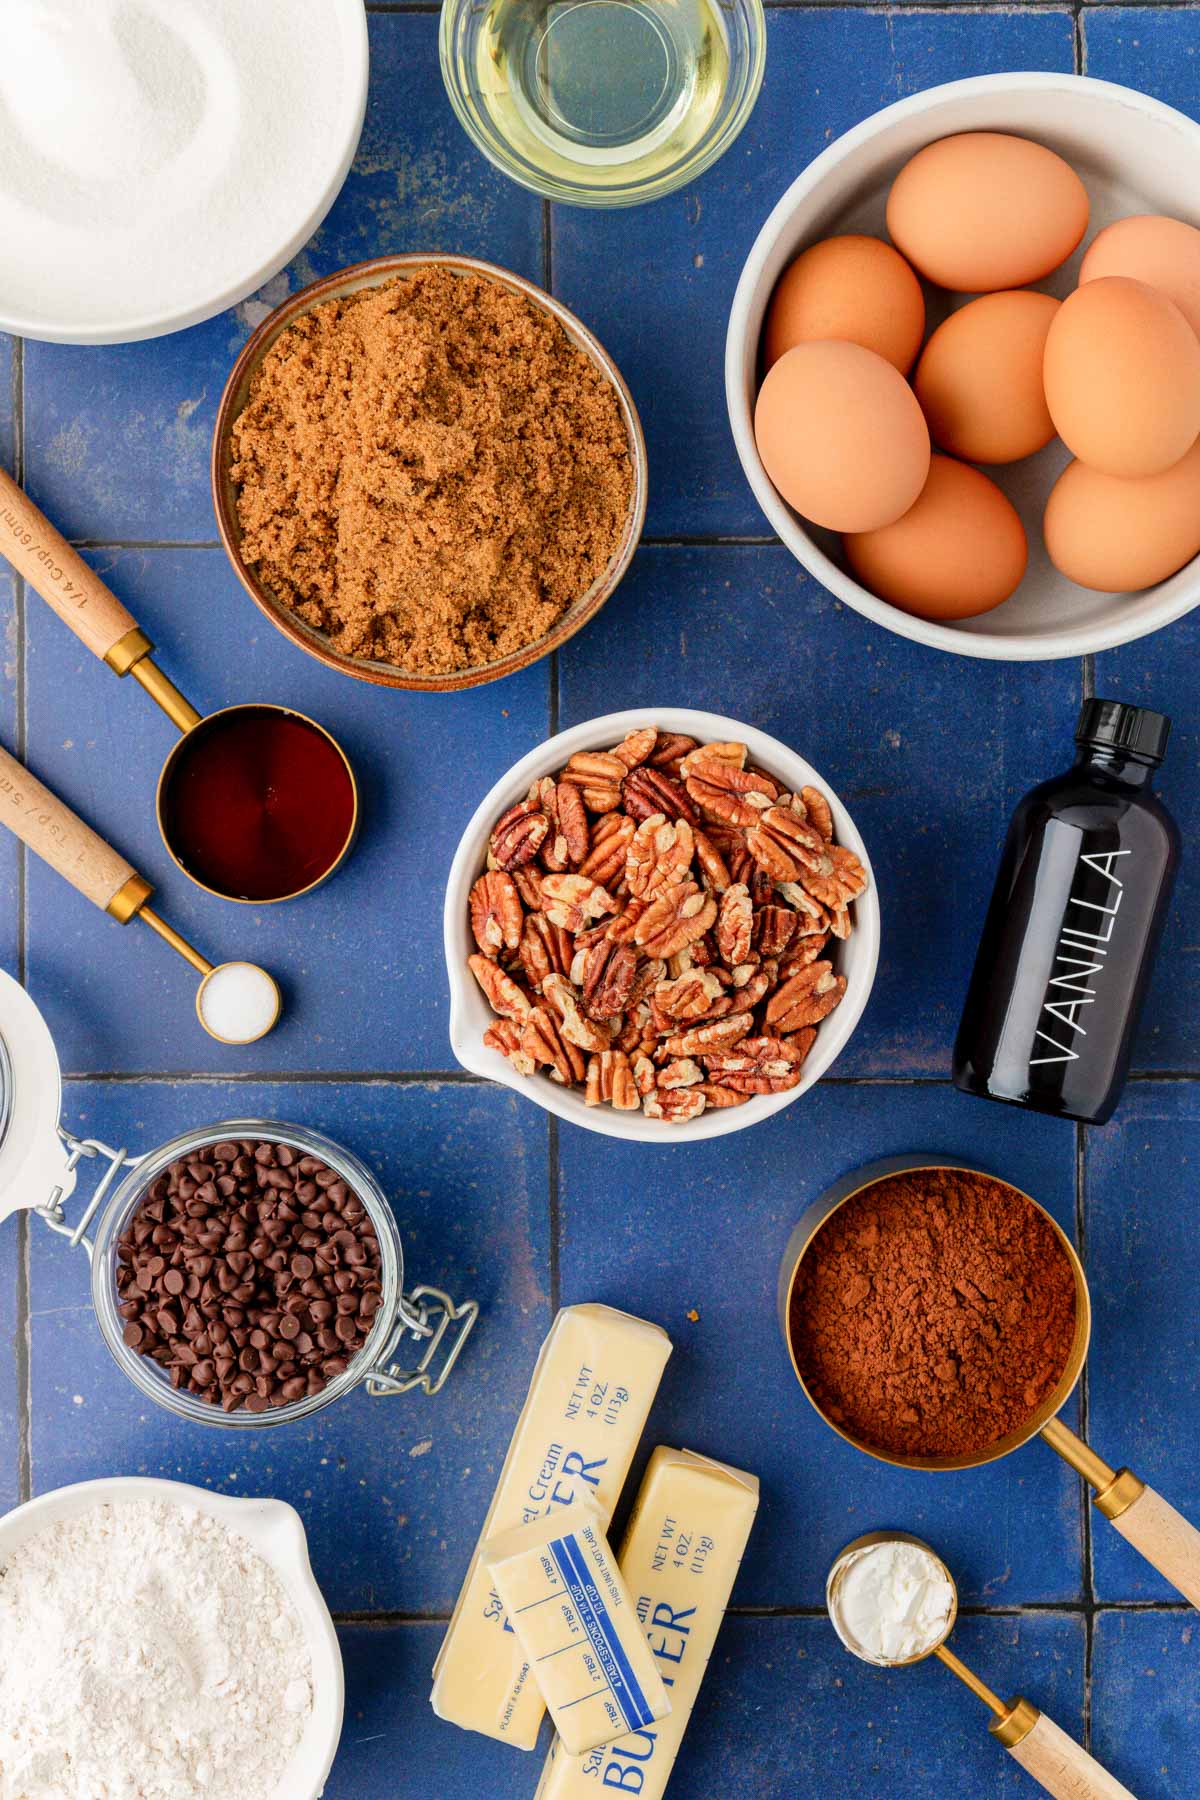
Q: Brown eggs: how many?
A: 8